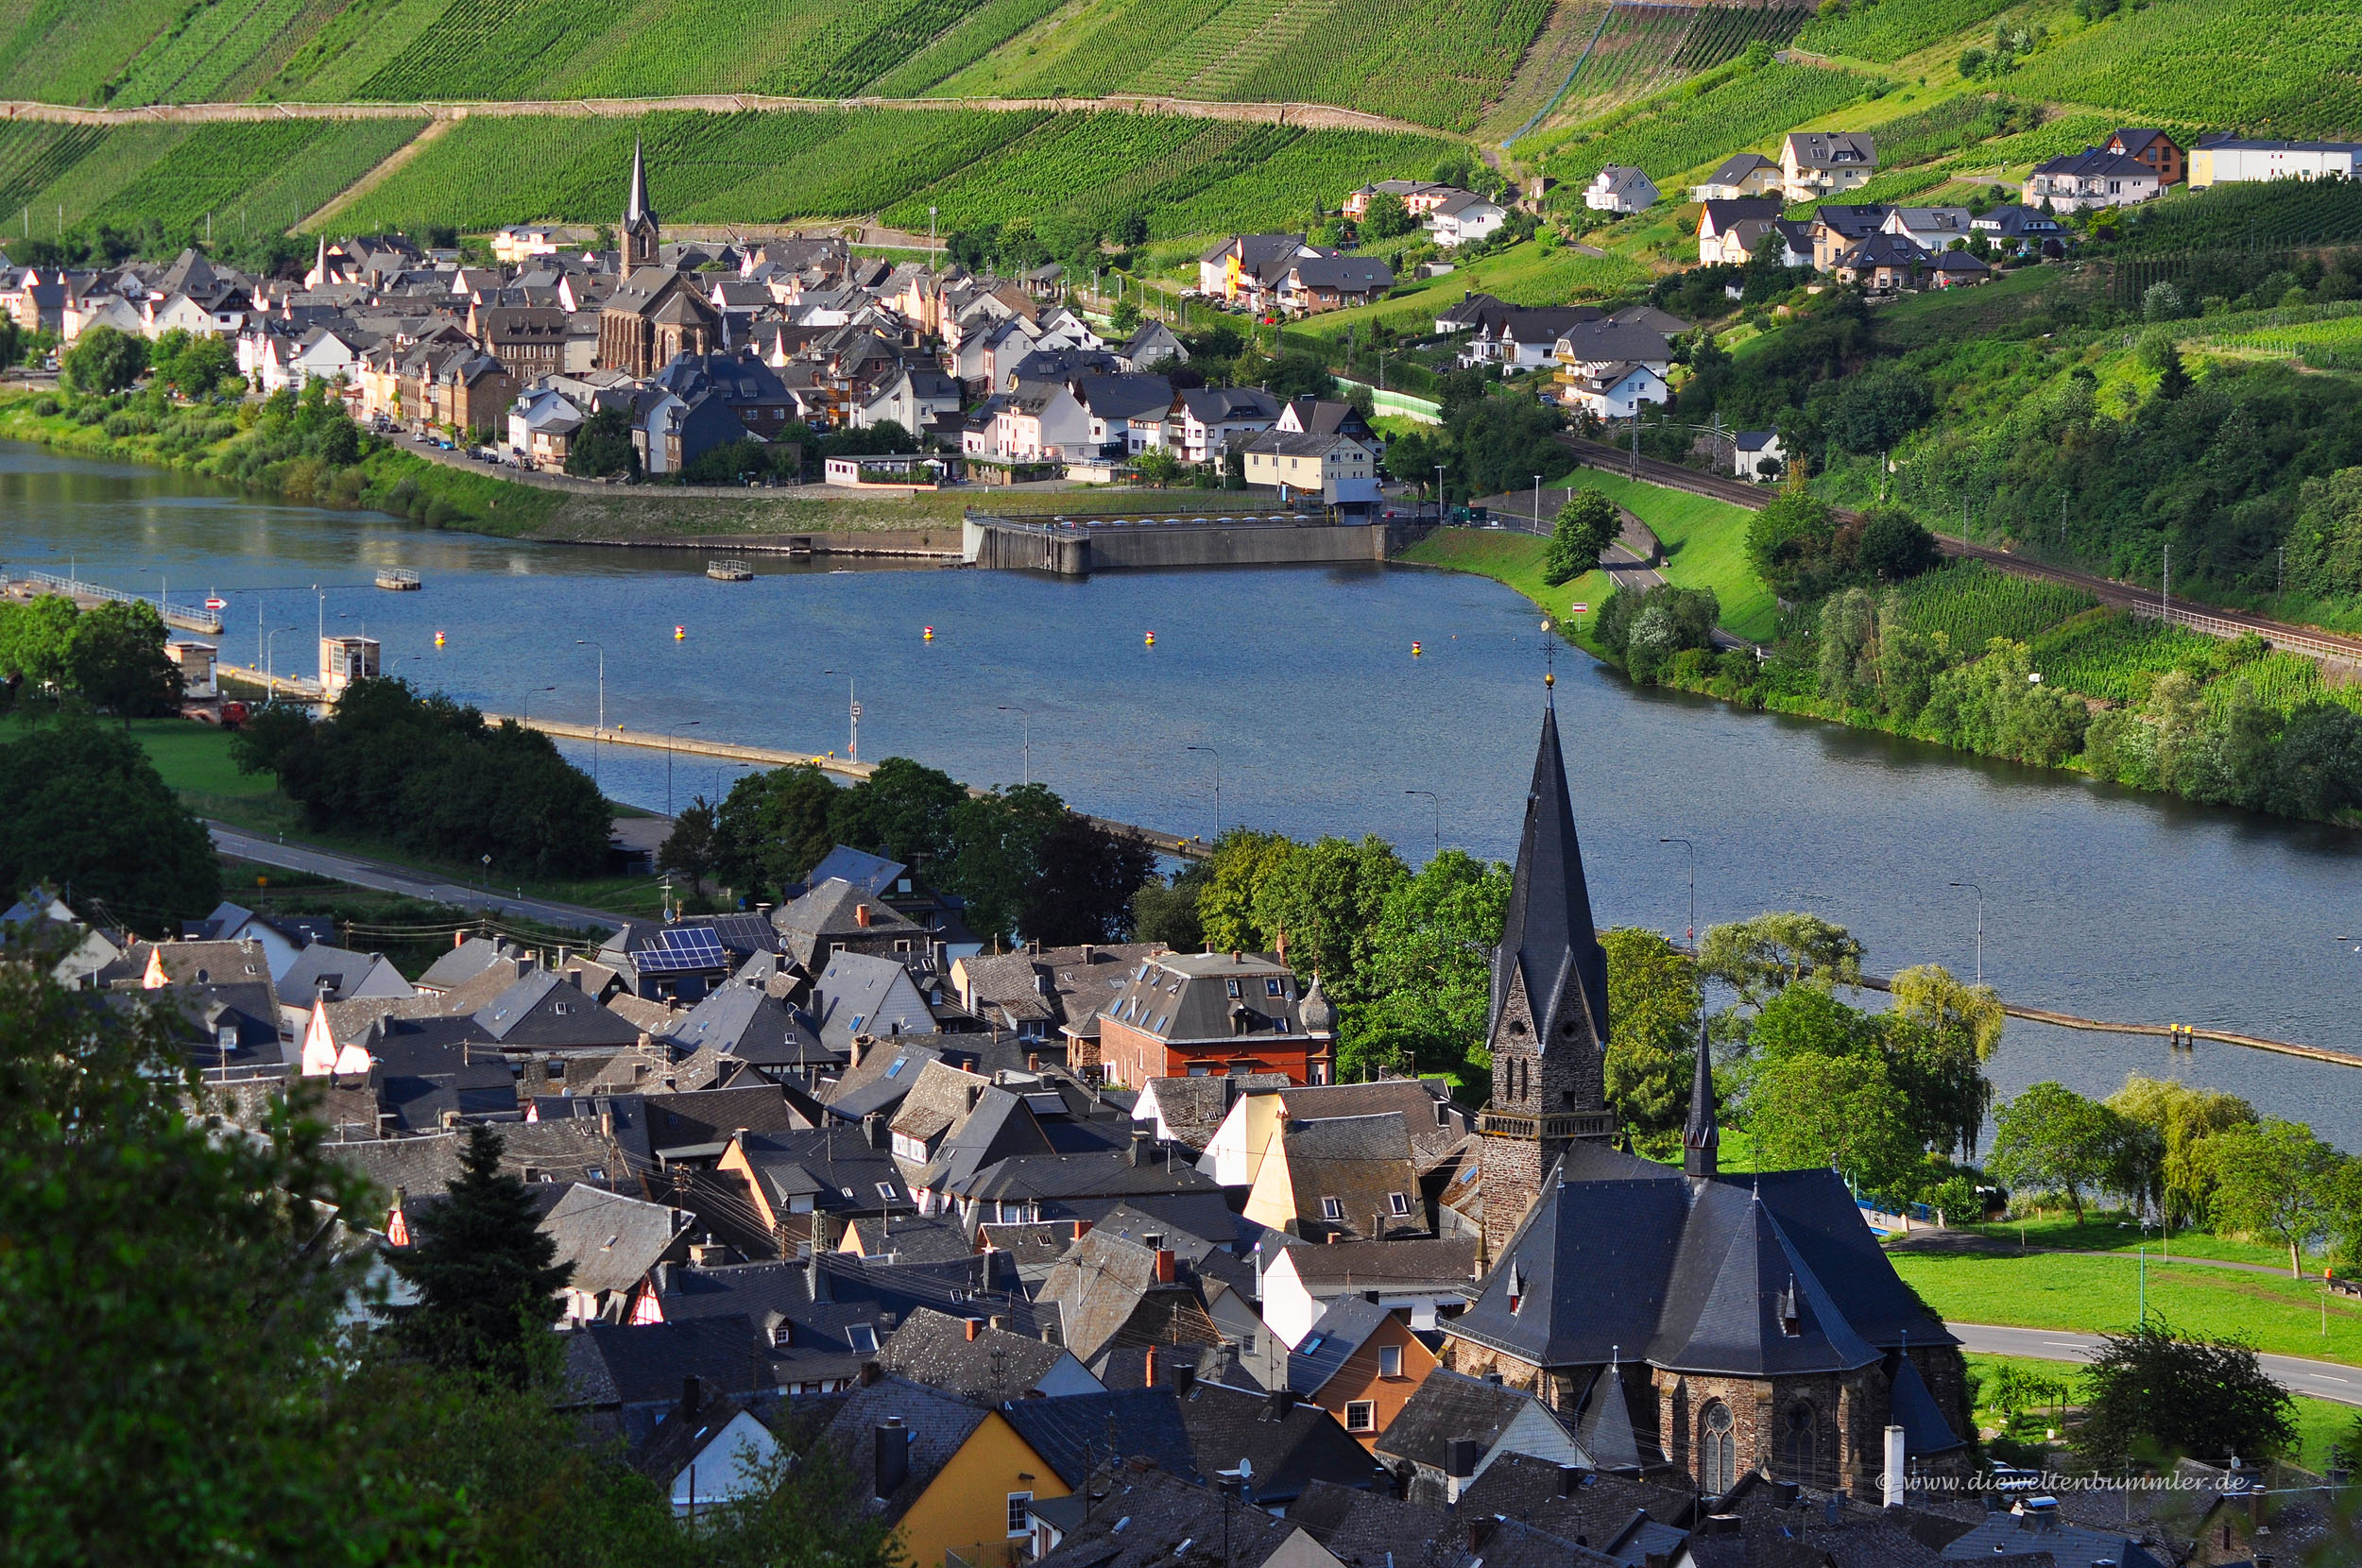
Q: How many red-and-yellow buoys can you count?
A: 5